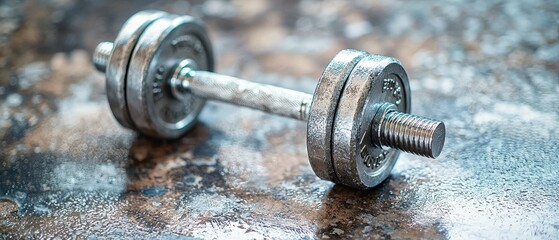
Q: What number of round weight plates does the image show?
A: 4